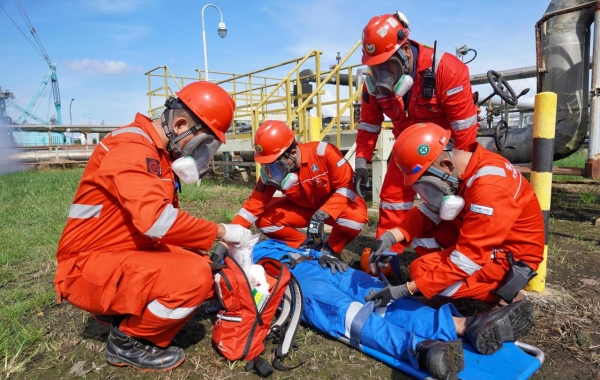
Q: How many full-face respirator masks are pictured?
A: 4